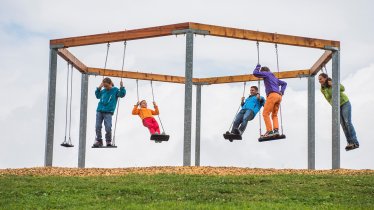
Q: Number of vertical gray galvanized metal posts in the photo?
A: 6